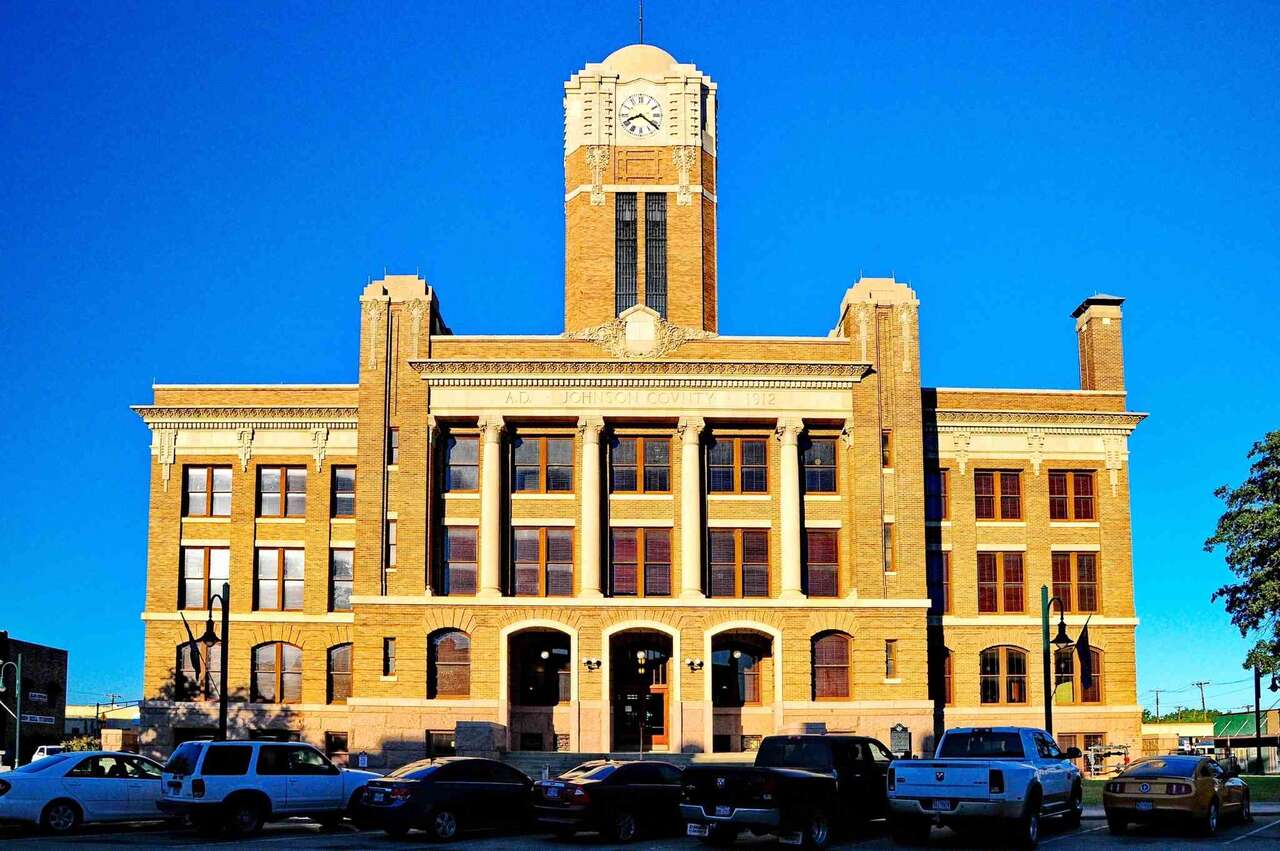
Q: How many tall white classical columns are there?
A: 4